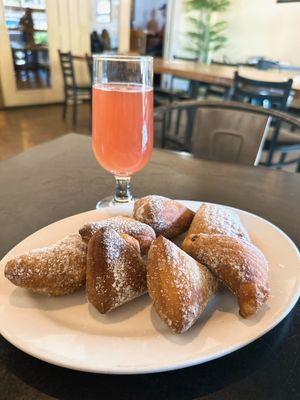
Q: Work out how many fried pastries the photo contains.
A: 7